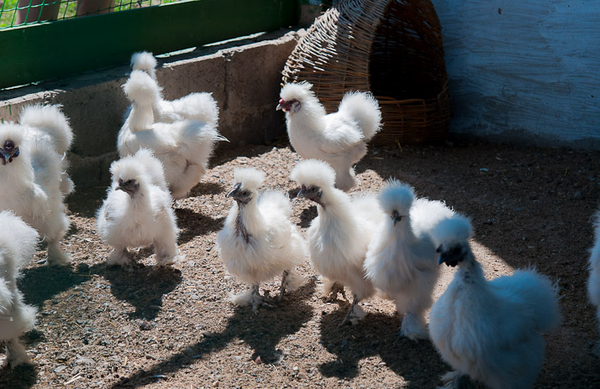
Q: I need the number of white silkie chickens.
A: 11